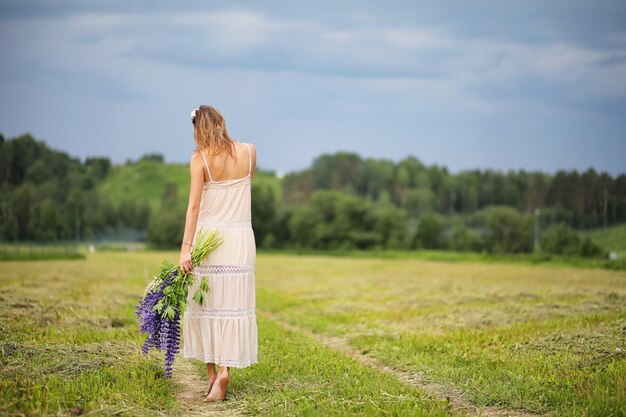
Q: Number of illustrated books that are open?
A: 0